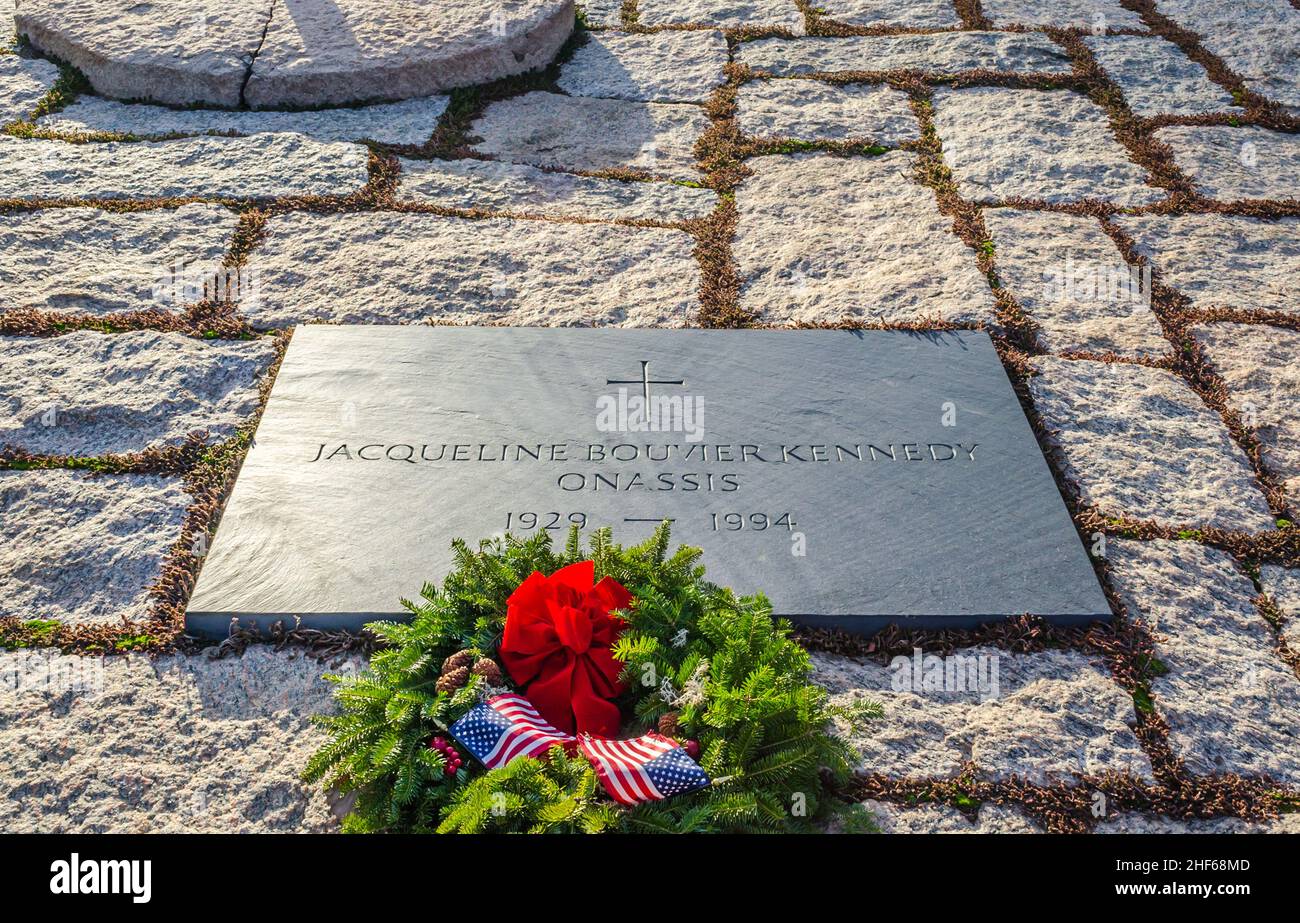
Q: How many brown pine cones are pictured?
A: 4